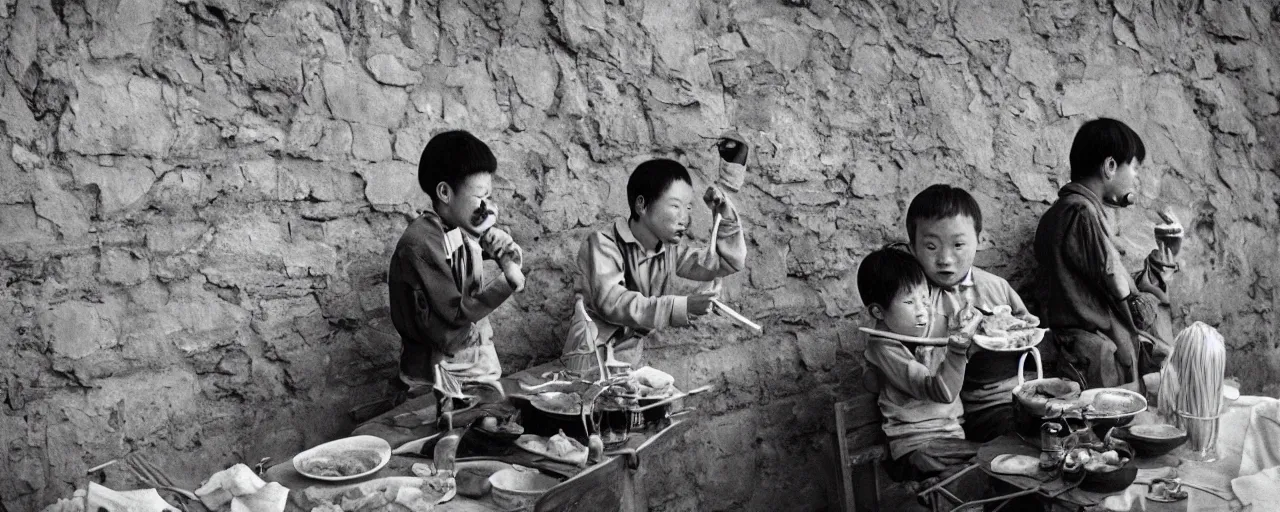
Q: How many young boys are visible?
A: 5